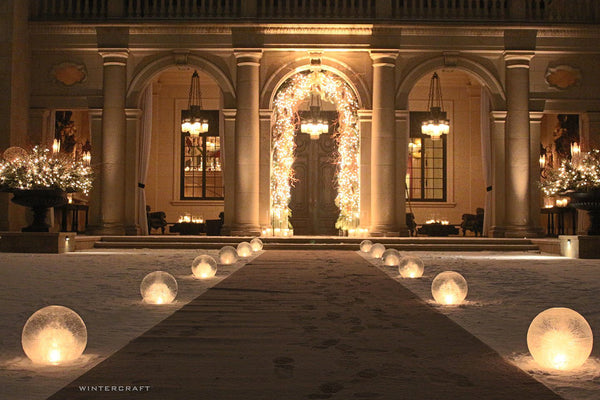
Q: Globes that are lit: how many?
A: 12